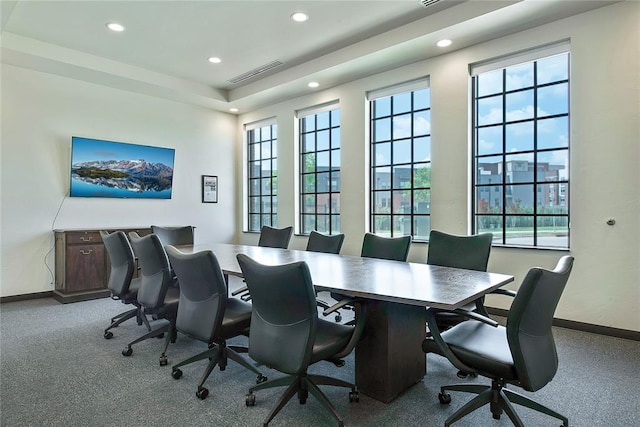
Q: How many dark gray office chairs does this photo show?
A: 10